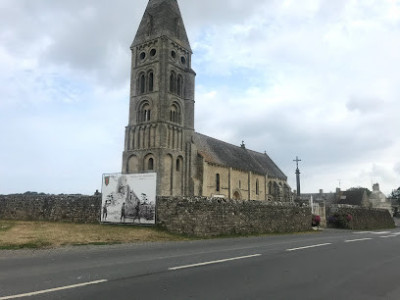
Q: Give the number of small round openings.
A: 4